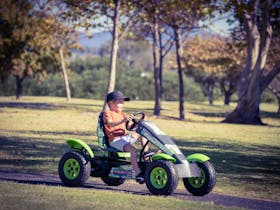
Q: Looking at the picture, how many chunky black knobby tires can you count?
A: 4